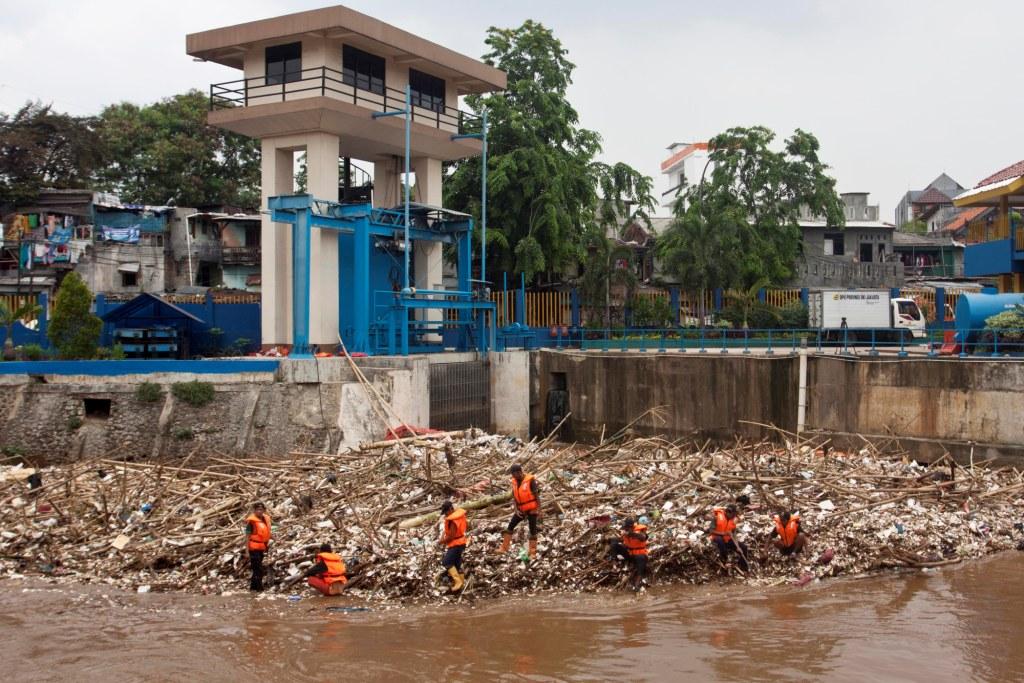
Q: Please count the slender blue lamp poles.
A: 2